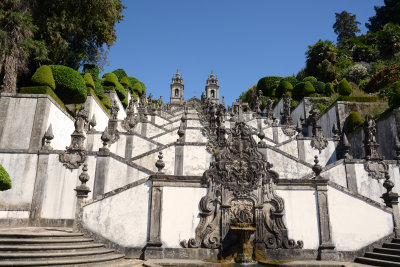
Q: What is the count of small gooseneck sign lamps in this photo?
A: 0